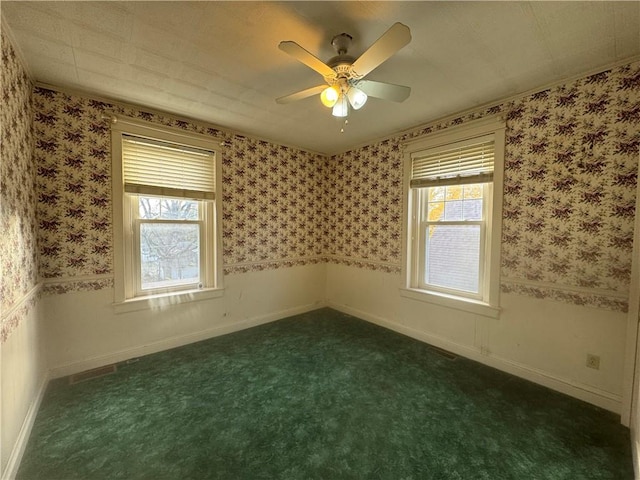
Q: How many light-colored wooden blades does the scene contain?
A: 4